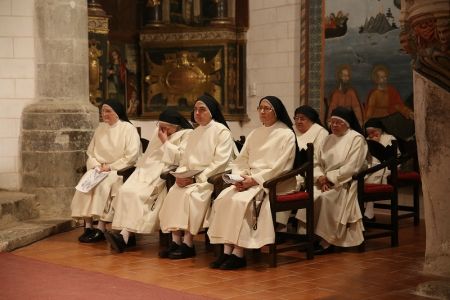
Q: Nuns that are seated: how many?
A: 7